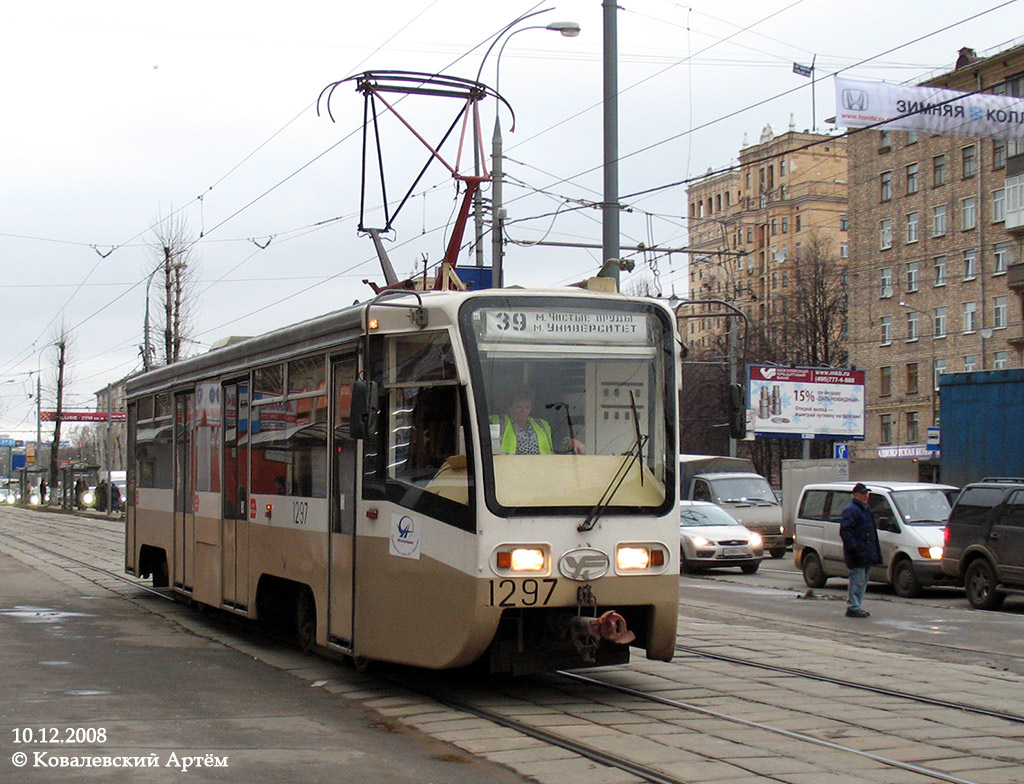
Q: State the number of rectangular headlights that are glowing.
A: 2